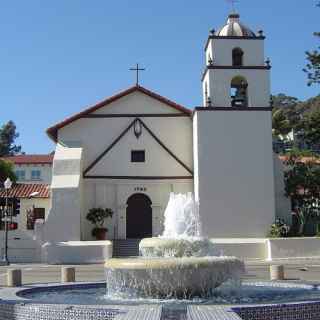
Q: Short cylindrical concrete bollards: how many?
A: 3